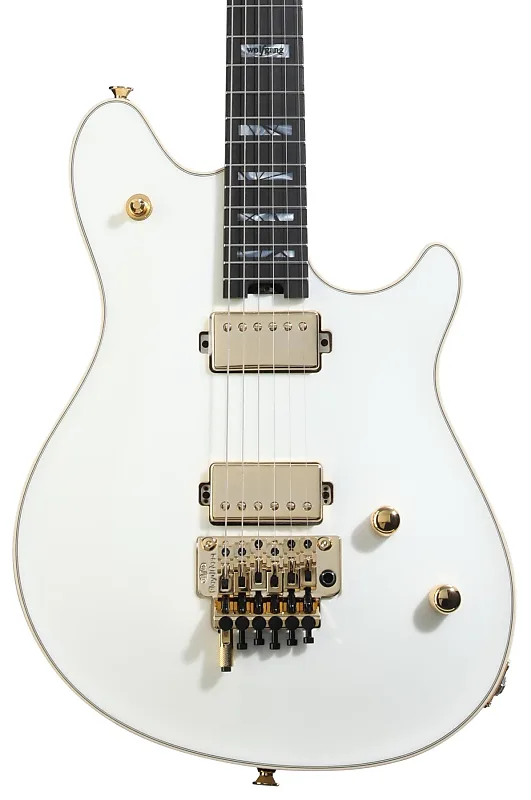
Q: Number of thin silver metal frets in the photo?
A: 13